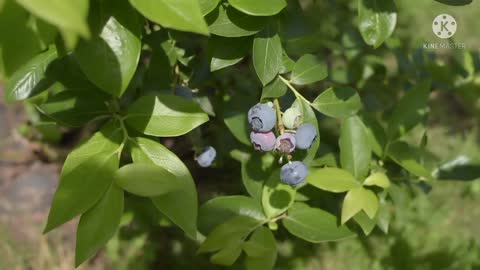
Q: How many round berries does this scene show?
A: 7